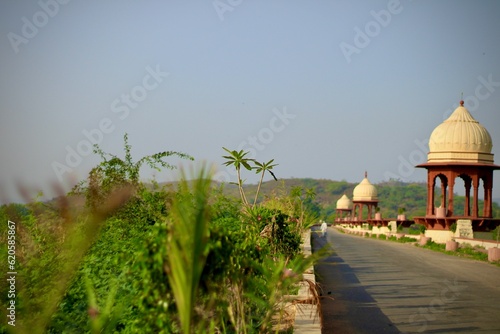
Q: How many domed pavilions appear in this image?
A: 3